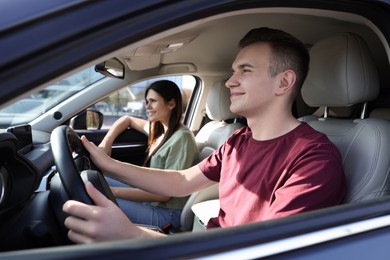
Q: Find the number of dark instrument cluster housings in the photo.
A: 1